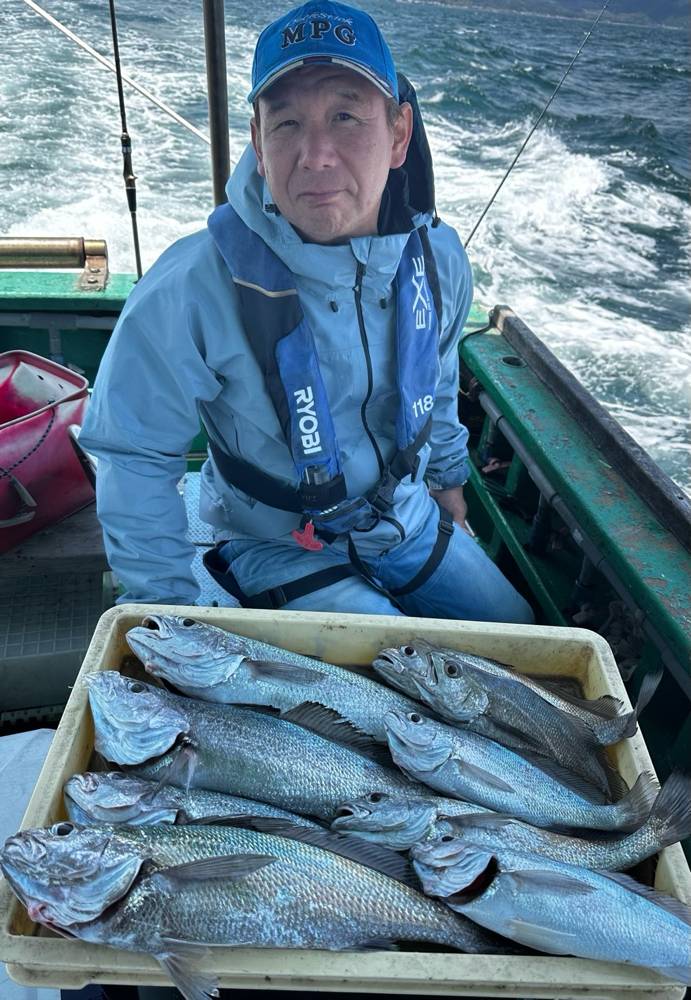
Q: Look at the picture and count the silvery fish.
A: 9